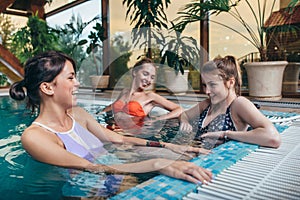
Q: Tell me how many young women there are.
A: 3